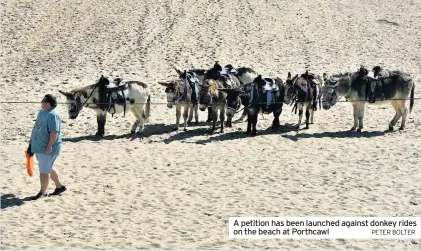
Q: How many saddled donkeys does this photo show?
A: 7